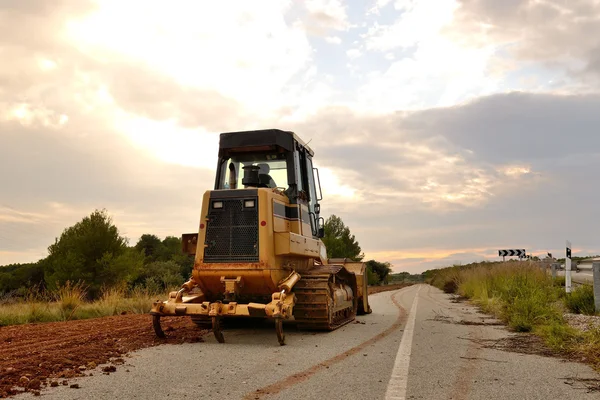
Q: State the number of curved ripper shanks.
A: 3